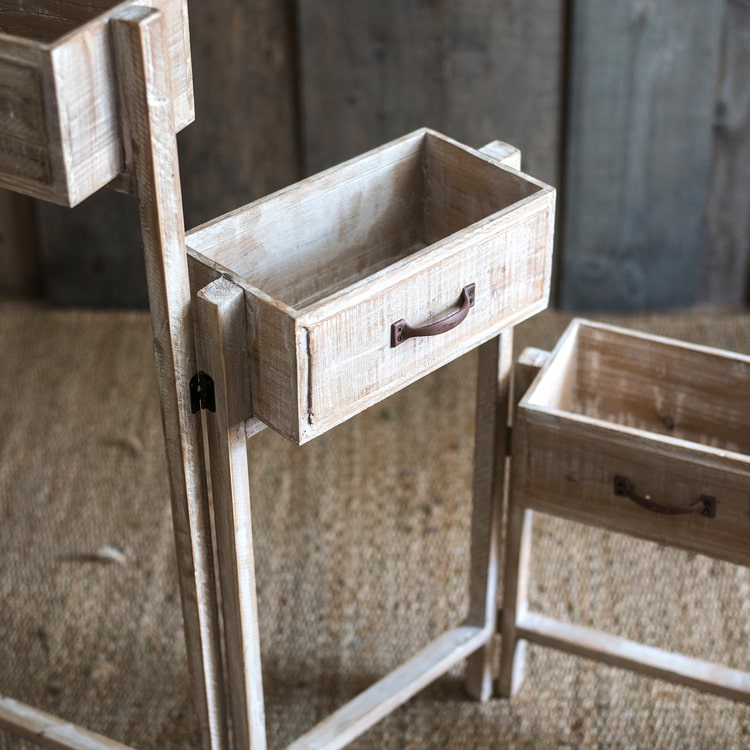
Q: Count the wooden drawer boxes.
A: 3